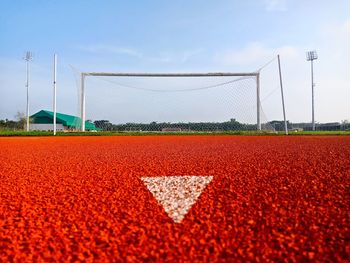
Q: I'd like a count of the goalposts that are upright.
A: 2